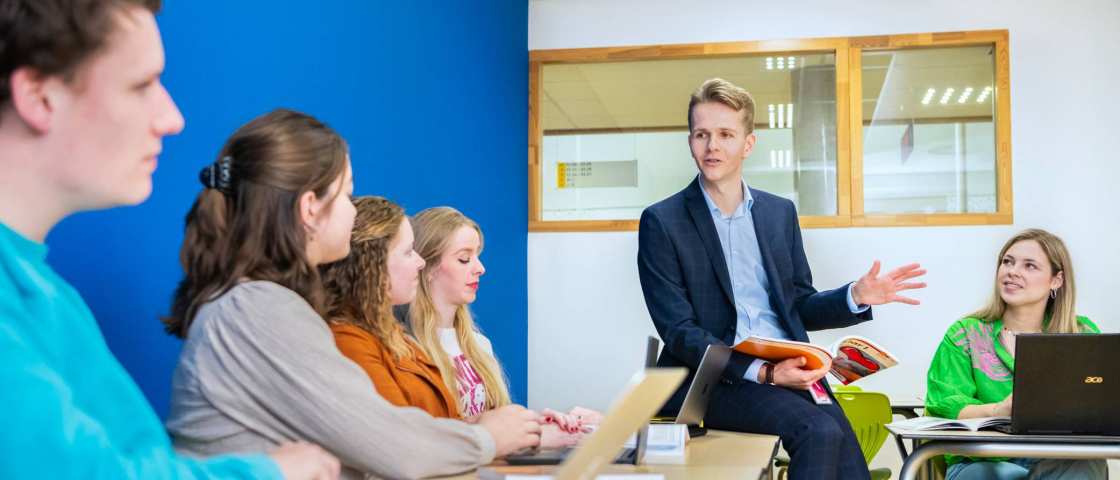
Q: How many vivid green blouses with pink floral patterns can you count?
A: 1